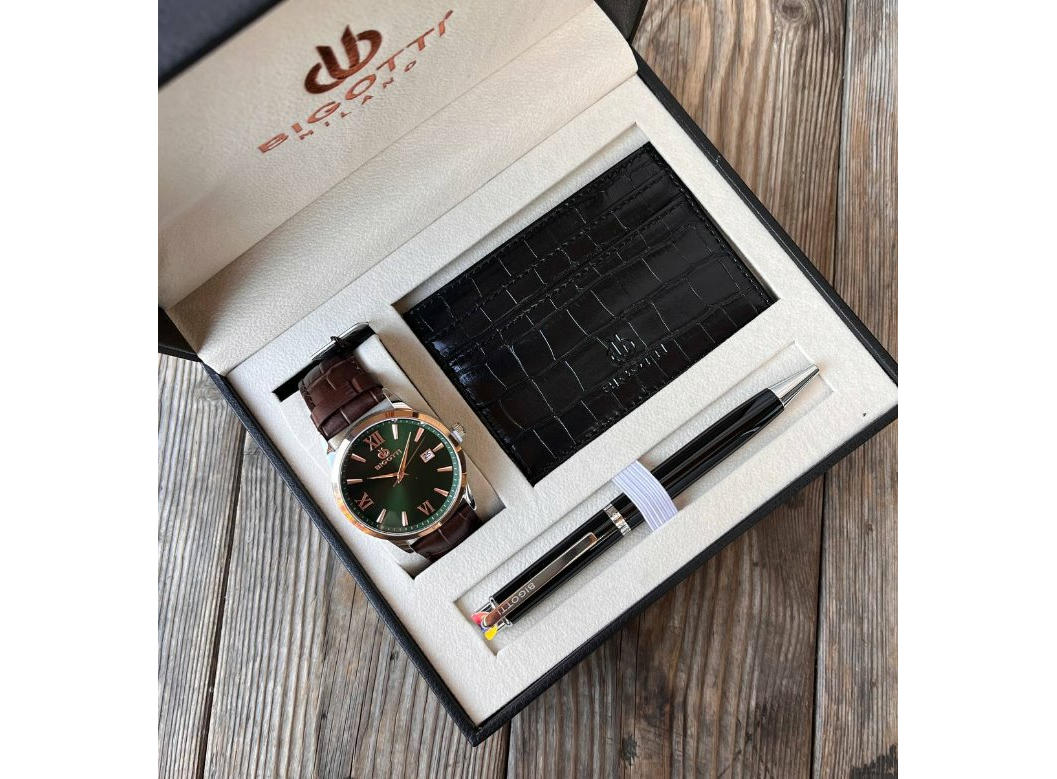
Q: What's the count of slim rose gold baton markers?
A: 9